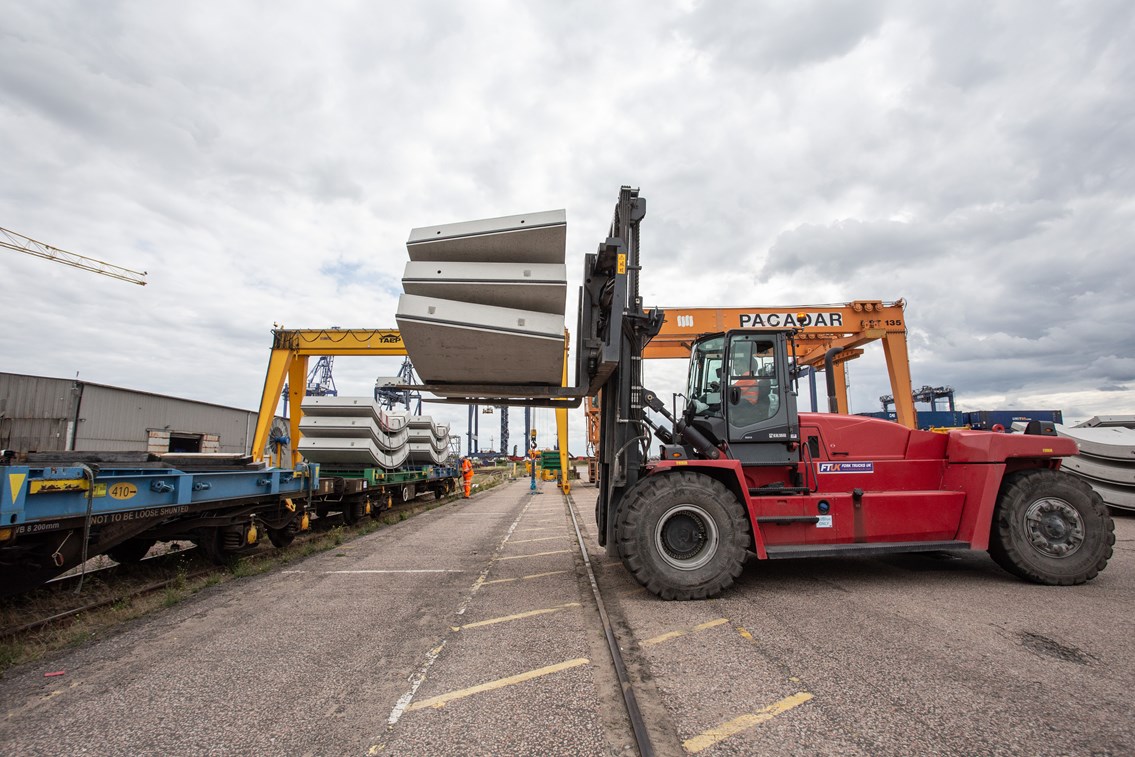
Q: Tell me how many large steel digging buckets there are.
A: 0